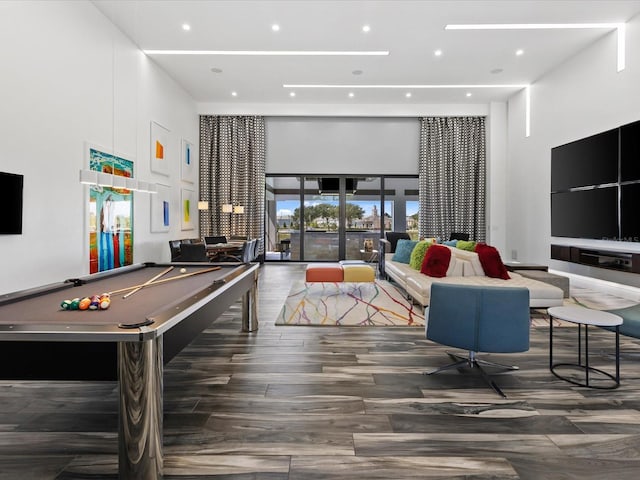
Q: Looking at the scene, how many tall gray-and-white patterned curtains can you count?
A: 2